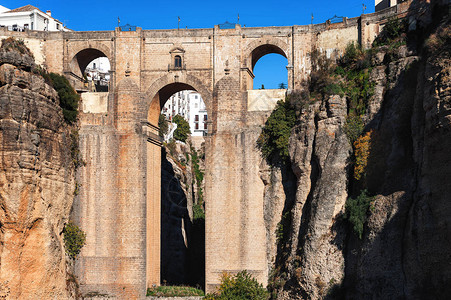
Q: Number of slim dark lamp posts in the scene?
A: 5